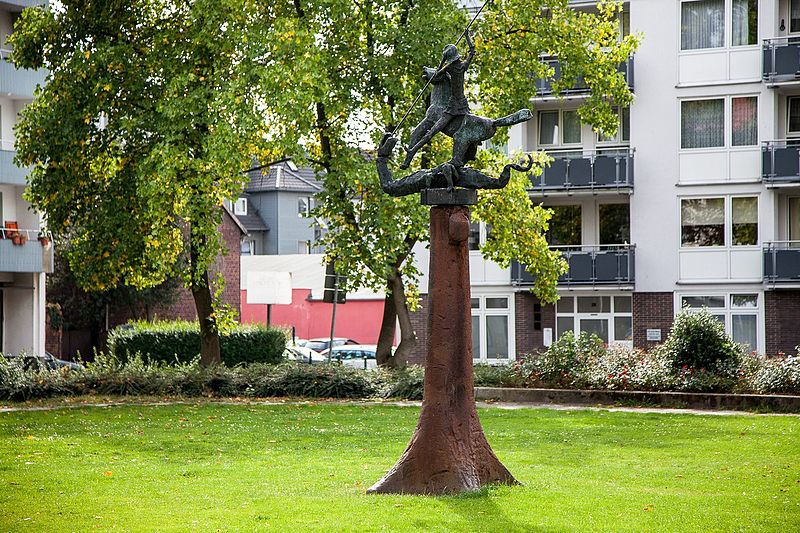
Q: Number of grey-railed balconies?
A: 6